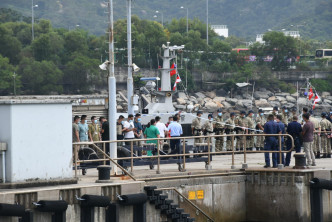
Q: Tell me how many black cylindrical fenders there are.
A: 5